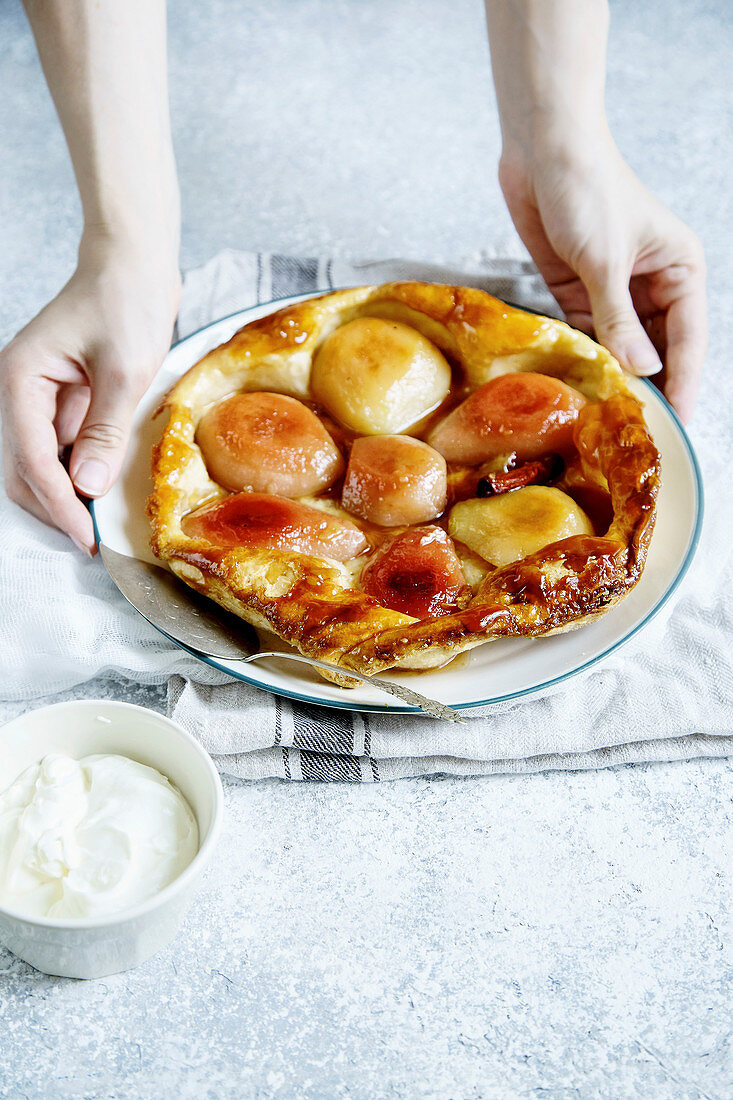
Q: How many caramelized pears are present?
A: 7